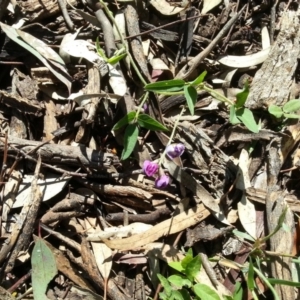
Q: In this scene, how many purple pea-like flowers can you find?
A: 3